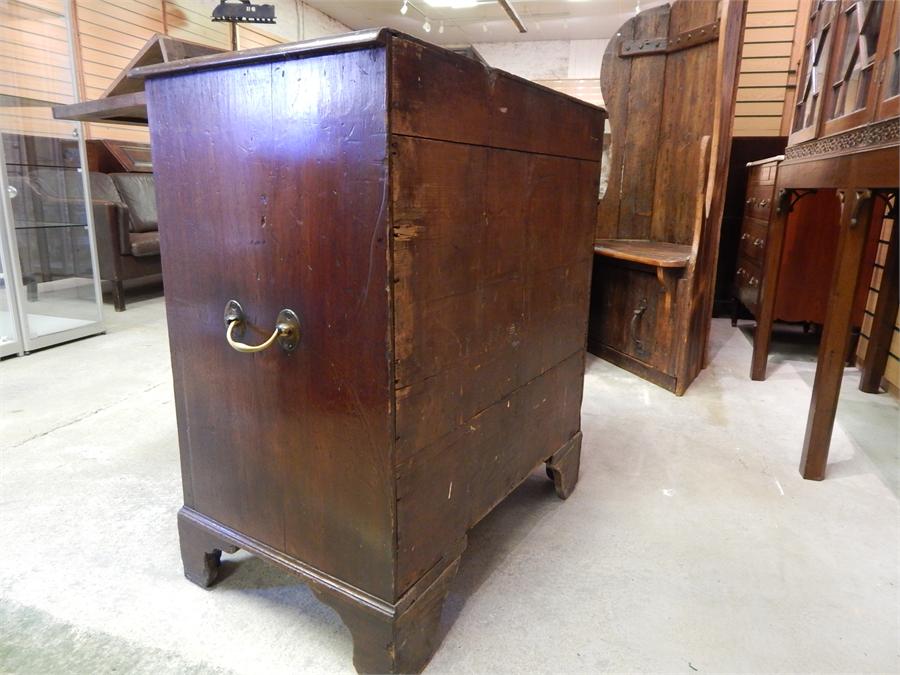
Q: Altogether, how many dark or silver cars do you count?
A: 0